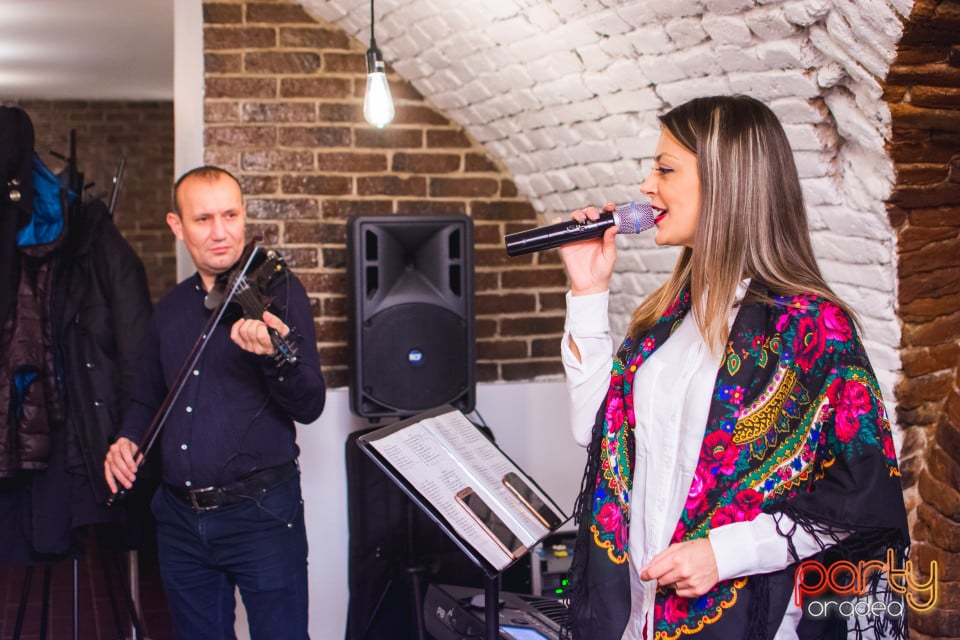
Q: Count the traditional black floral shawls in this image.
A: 1